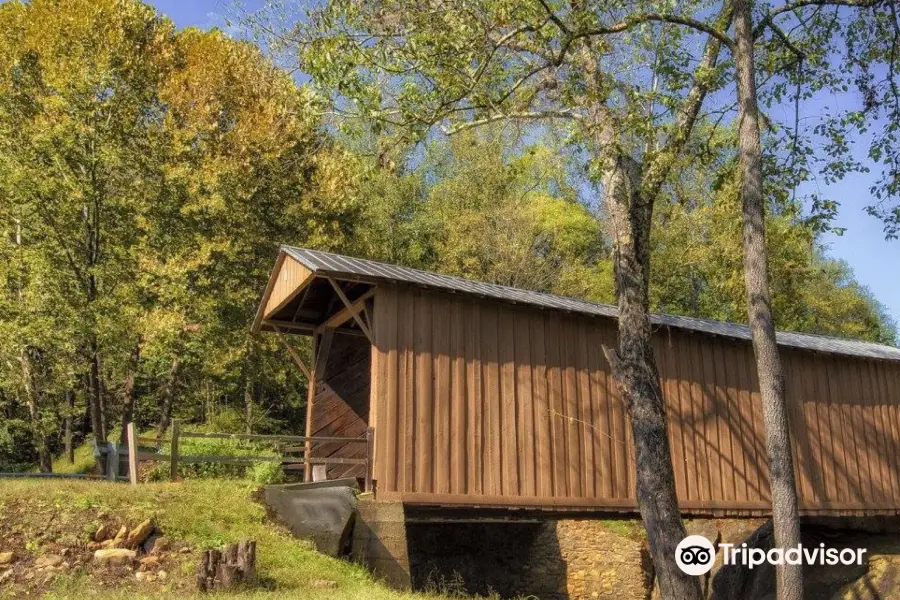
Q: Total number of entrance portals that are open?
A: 1